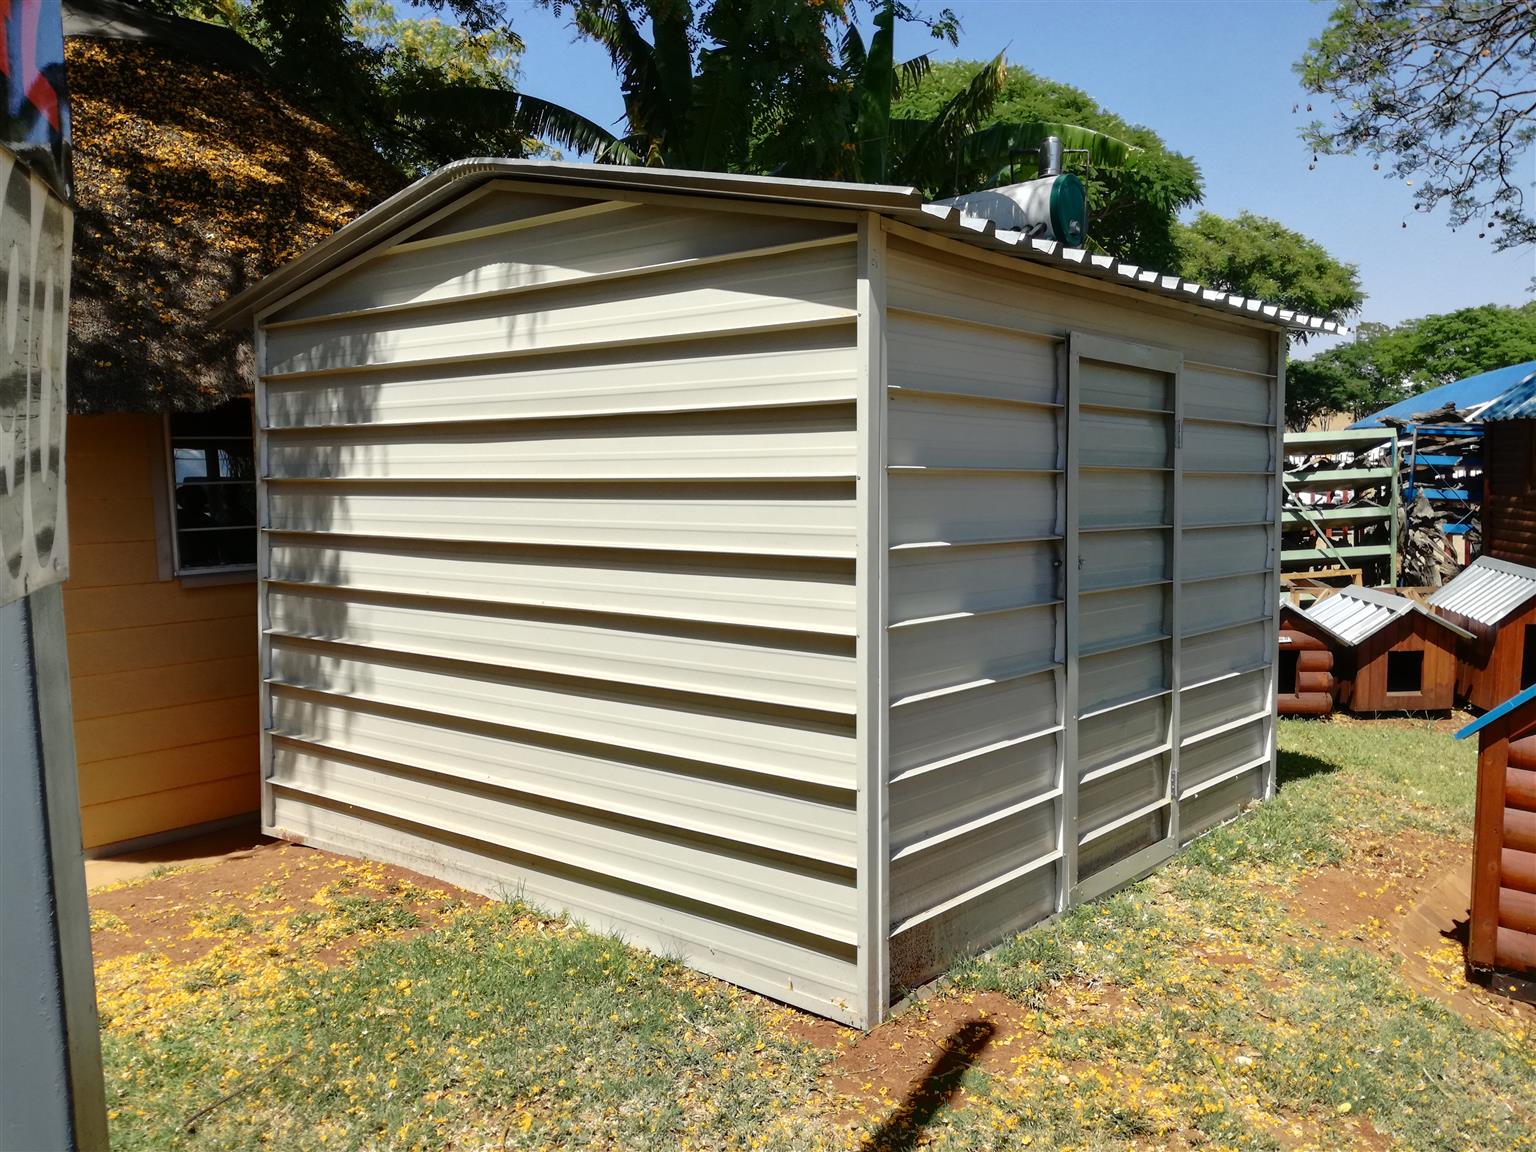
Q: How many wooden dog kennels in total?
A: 4